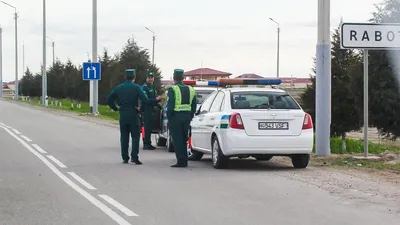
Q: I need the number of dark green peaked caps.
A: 3